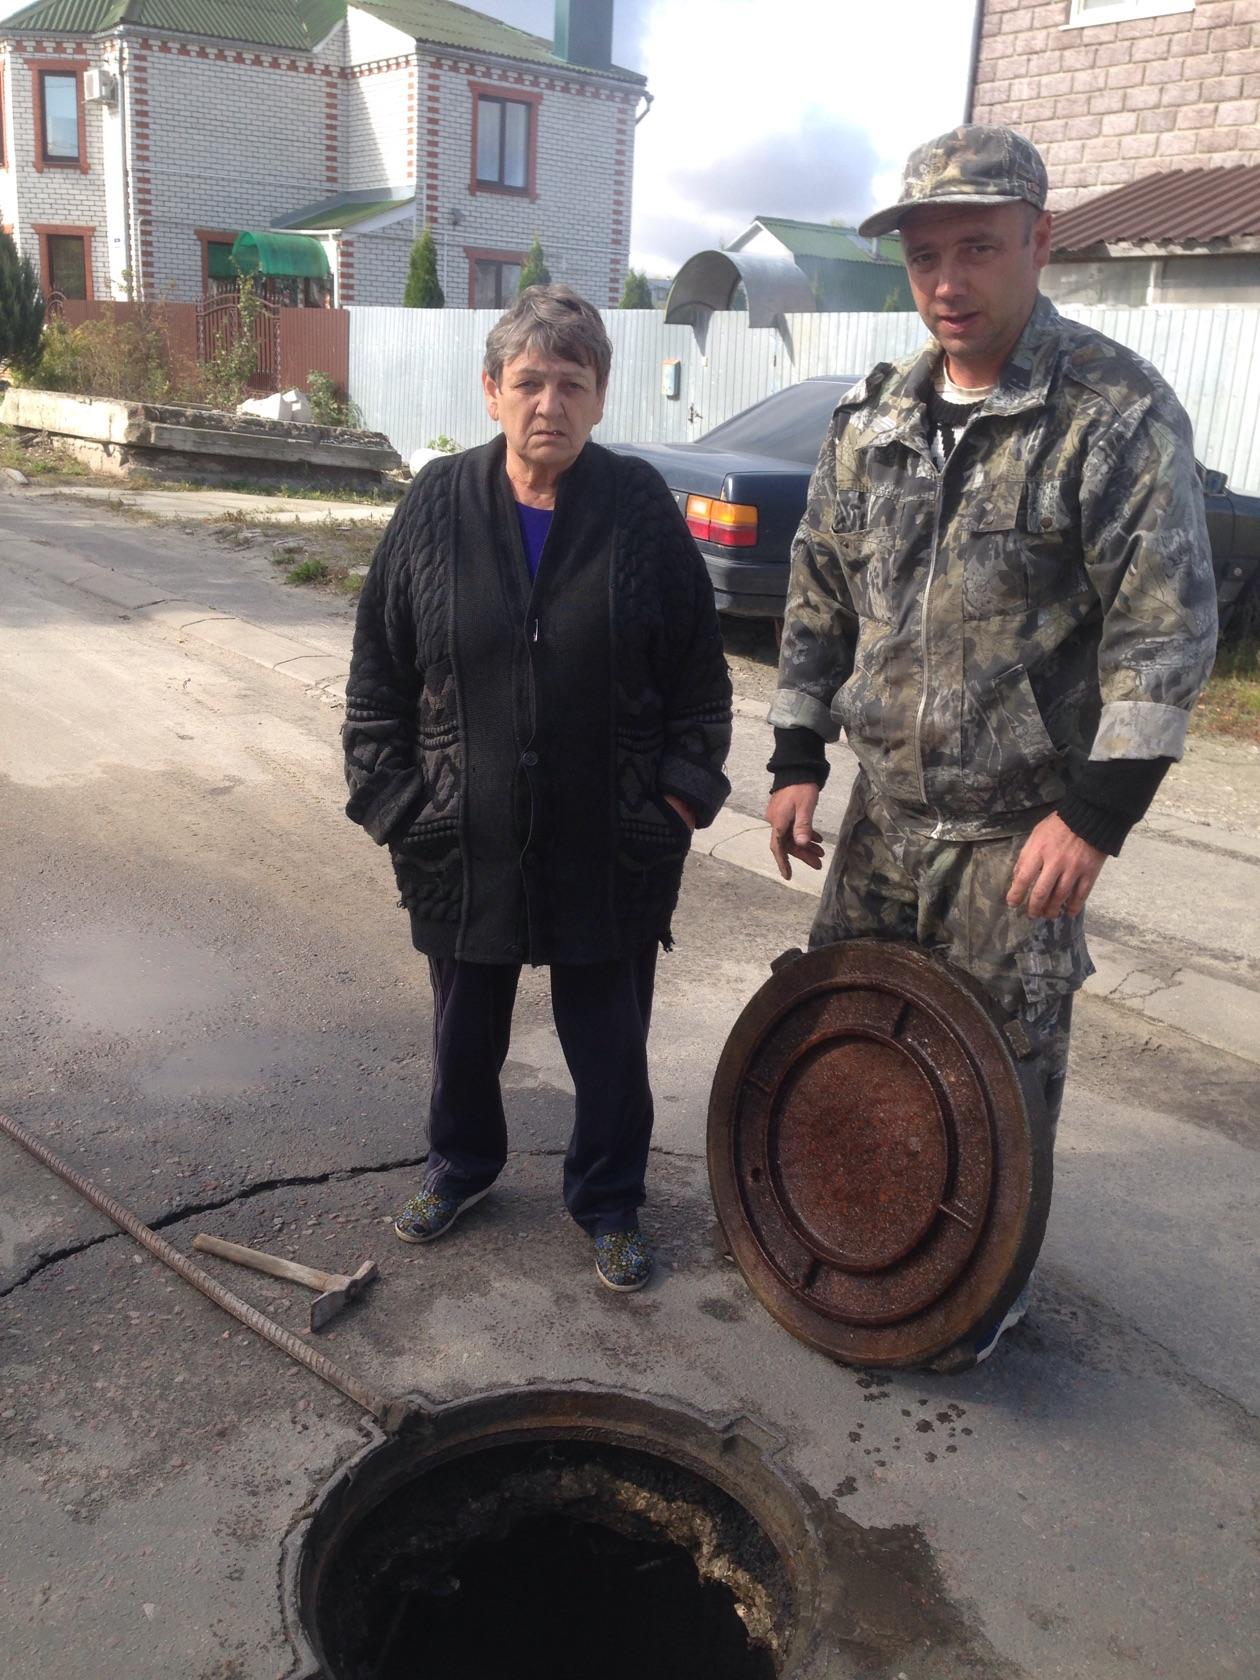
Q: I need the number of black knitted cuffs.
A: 2